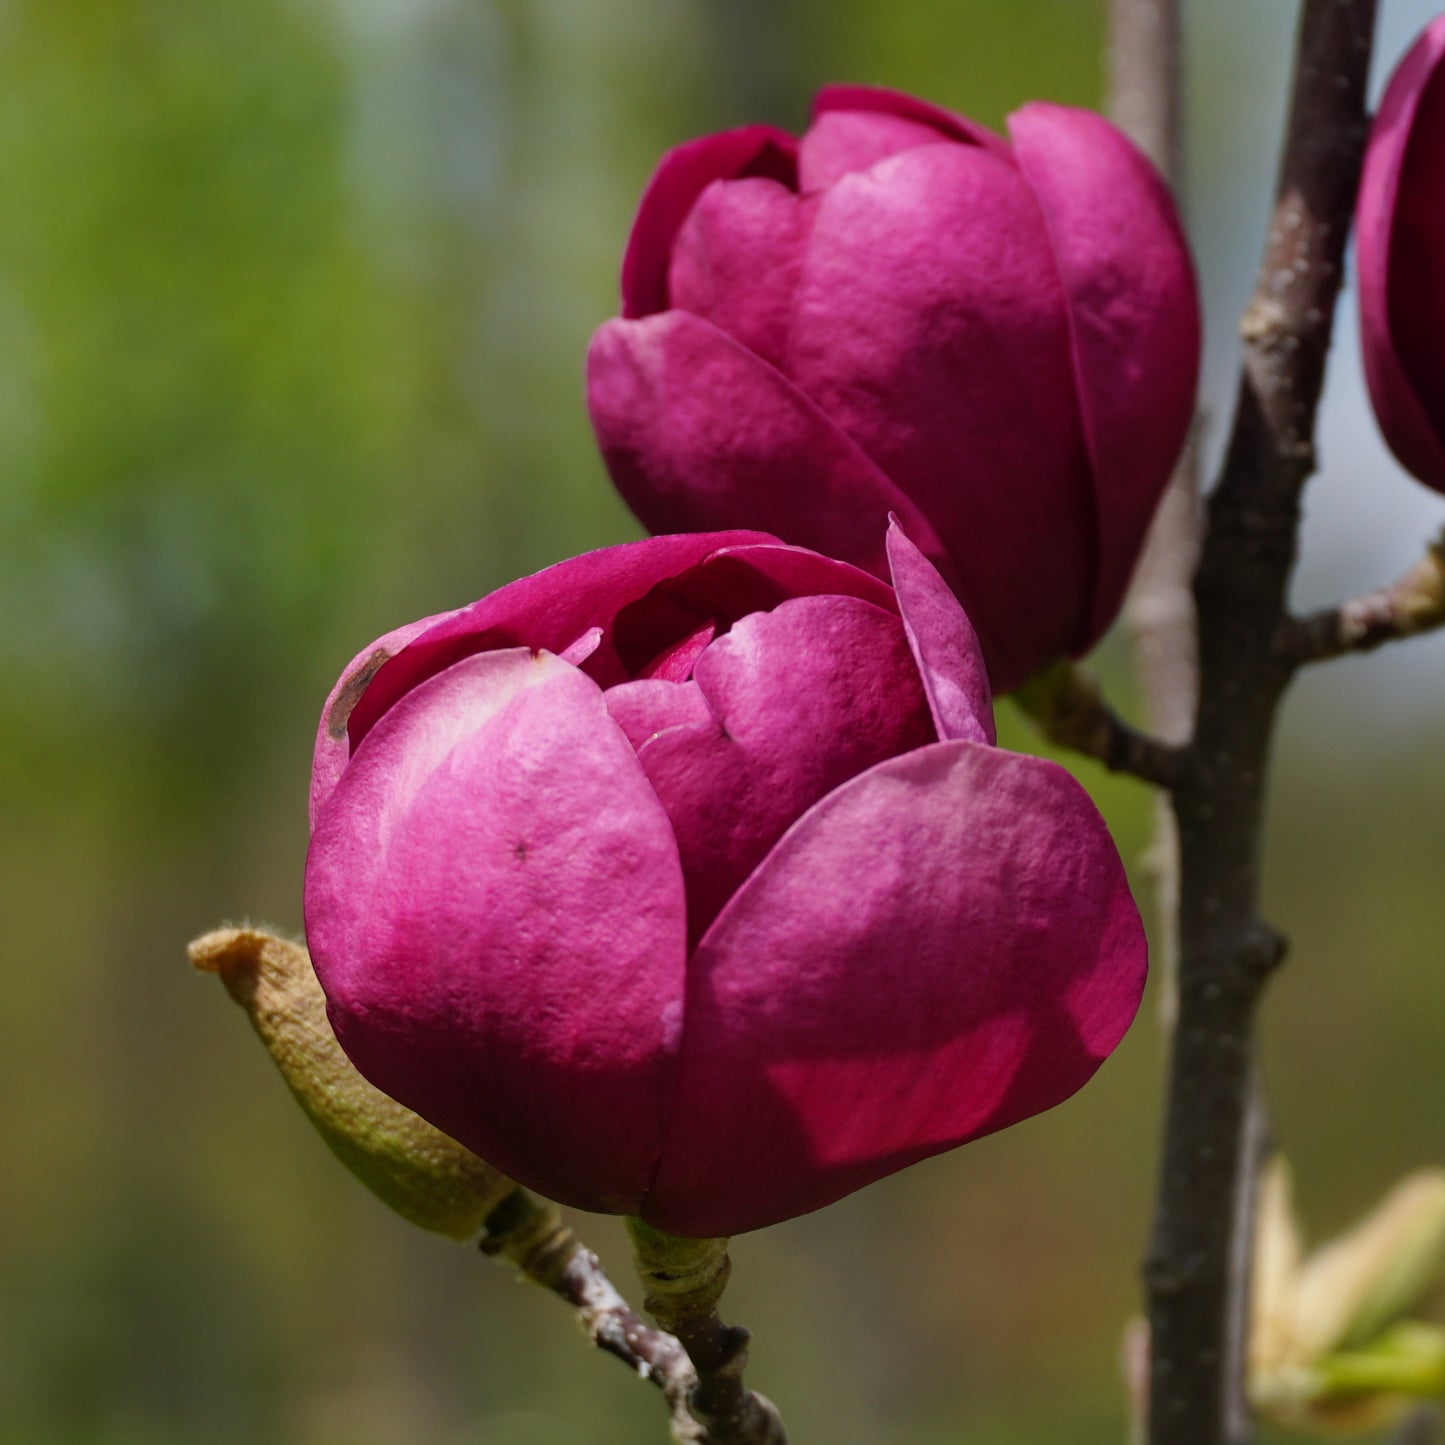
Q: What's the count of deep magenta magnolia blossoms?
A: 3